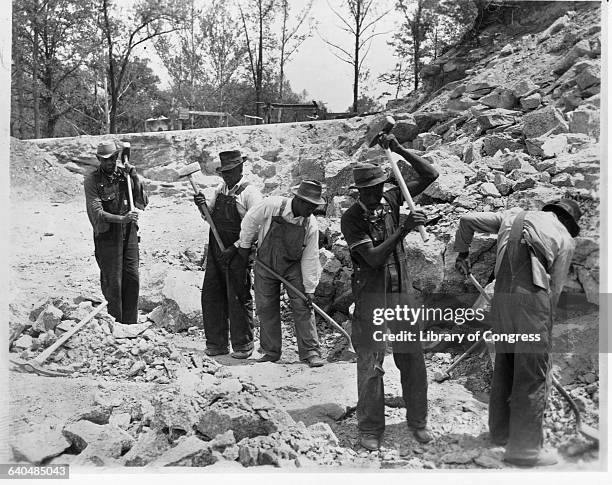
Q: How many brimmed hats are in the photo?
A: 5